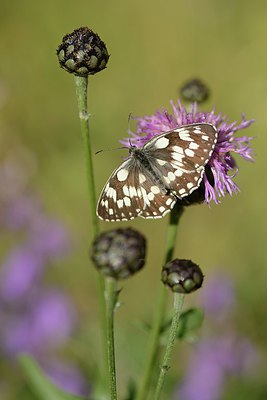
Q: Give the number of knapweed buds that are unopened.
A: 4